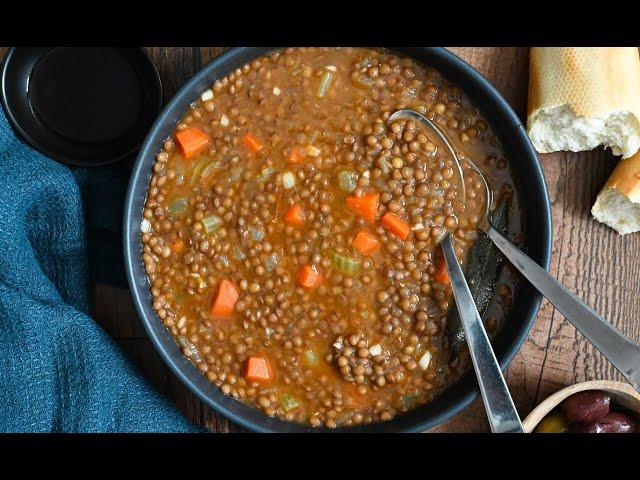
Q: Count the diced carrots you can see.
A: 11